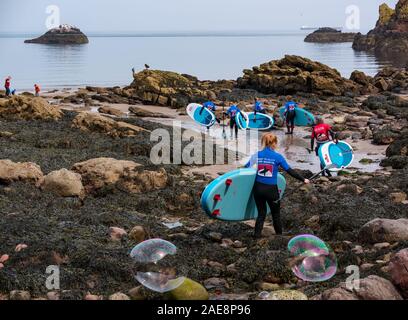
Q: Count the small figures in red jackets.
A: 2